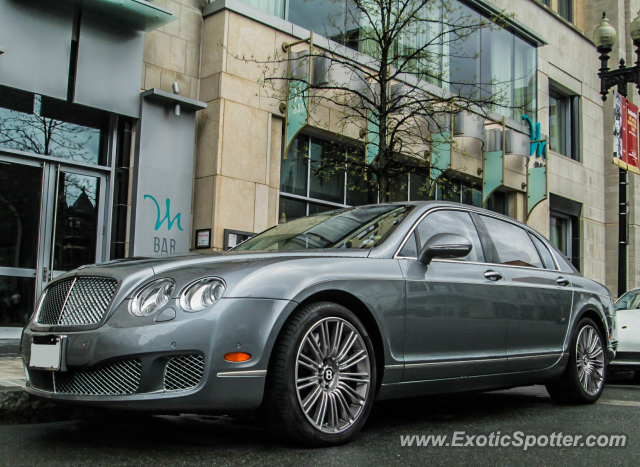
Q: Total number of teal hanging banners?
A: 5